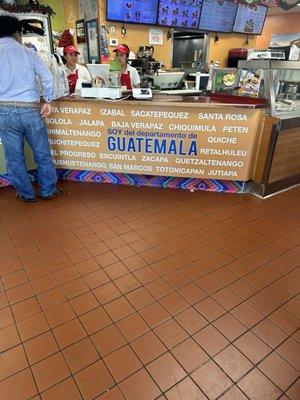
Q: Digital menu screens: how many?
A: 4